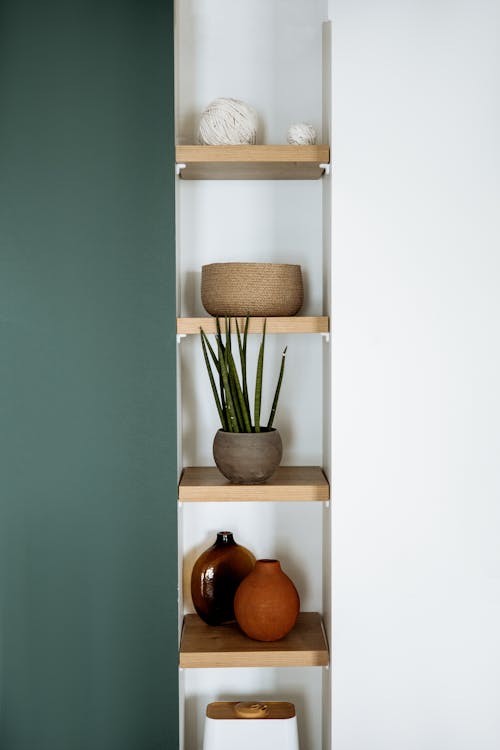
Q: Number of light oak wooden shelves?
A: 4